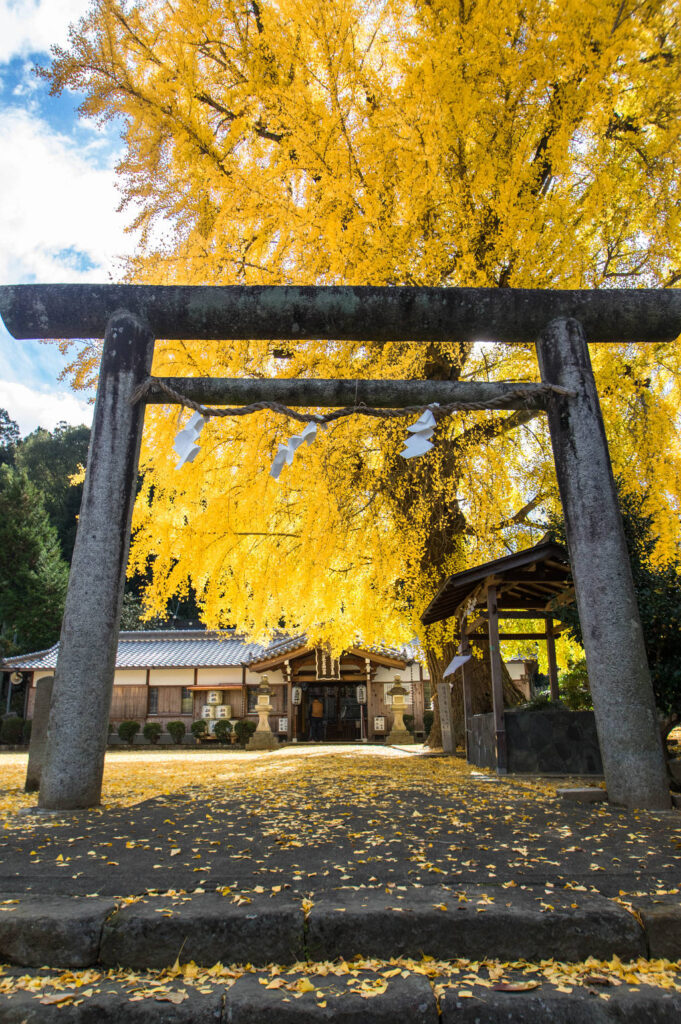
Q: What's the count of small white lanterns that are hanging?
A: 2